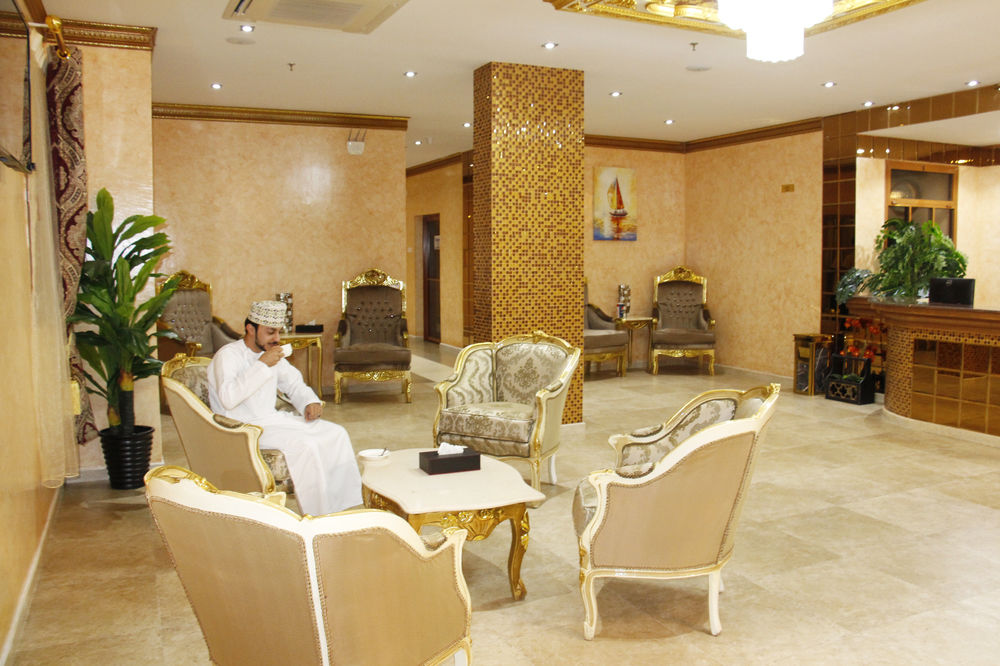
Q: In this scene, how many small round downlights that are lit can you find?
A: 11